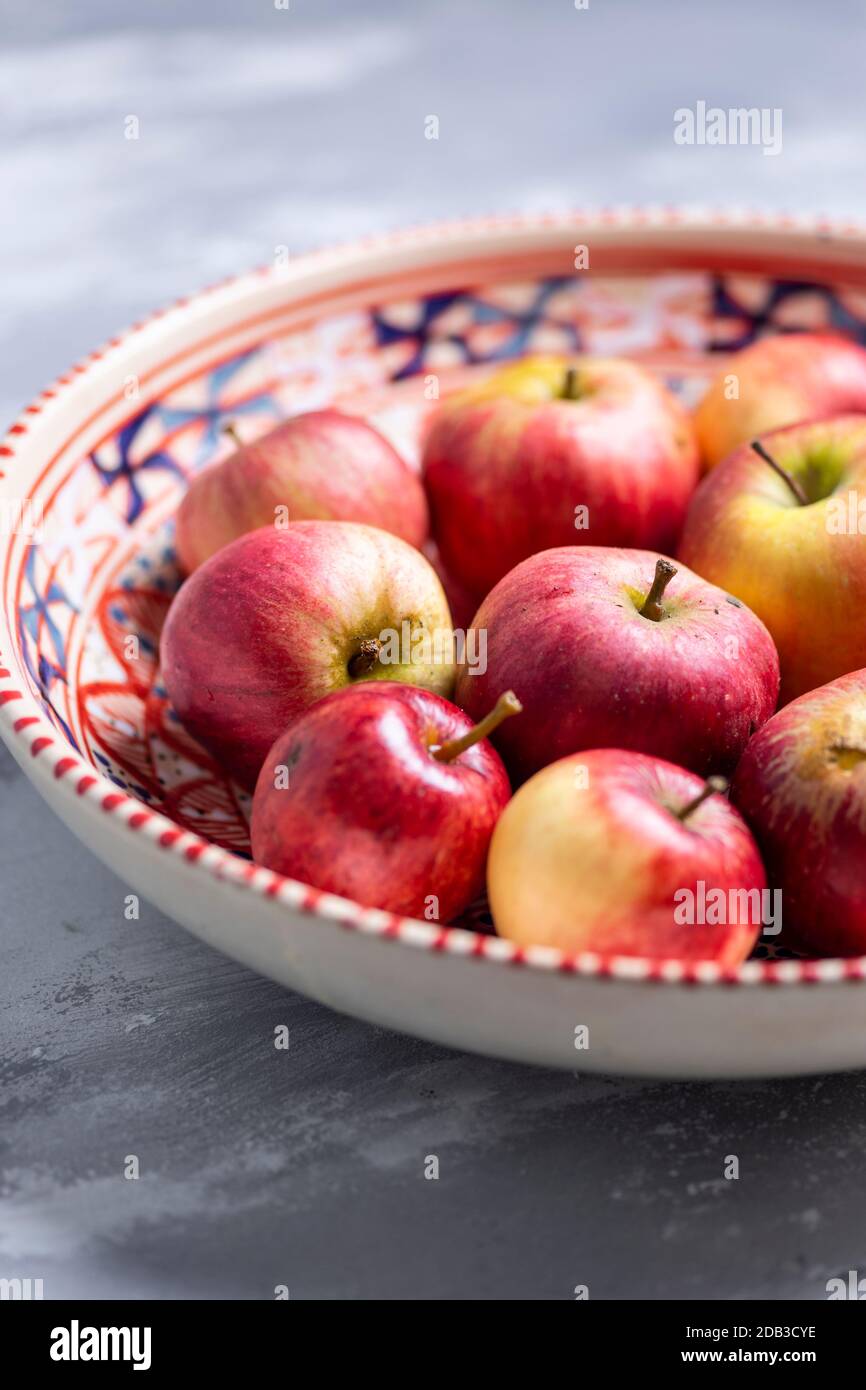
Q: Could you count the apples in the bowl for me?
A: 9